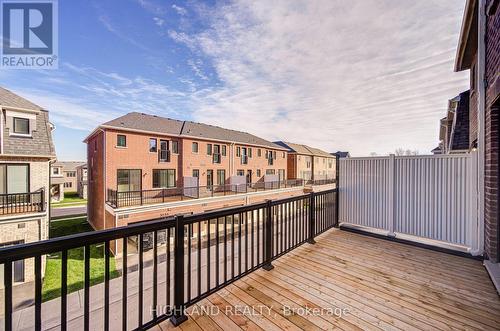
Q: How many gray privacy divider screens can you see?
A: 4